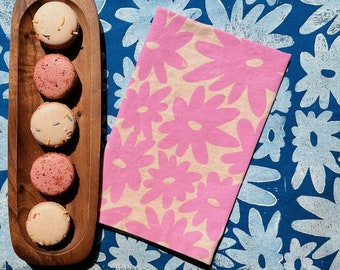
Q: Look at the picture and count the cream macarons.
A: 3